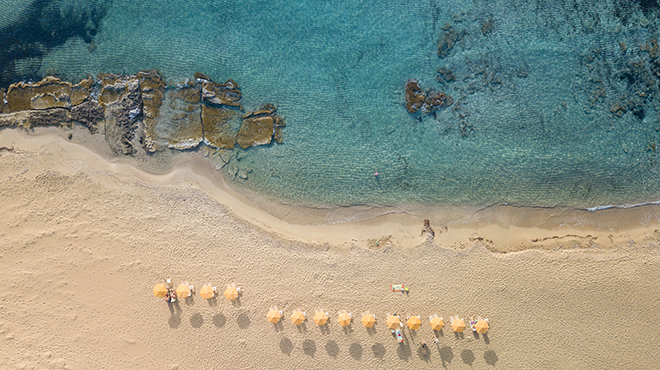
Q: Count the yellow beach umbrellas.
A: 14